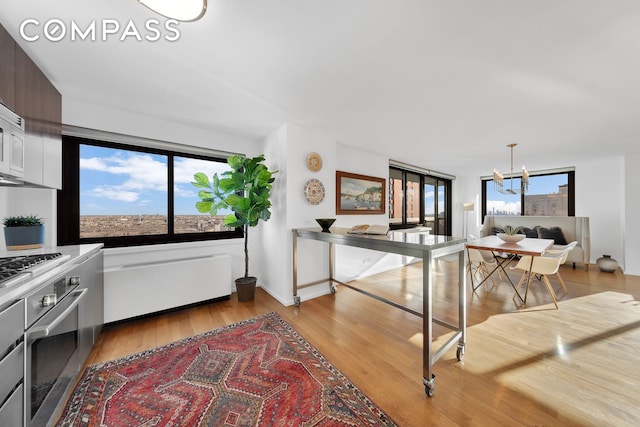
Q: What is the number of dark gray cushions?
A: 3